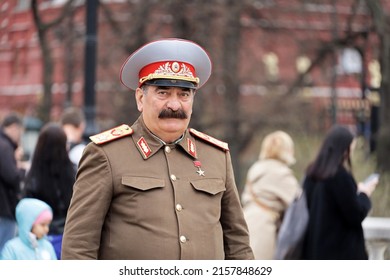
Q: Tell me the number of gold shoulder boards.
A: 2